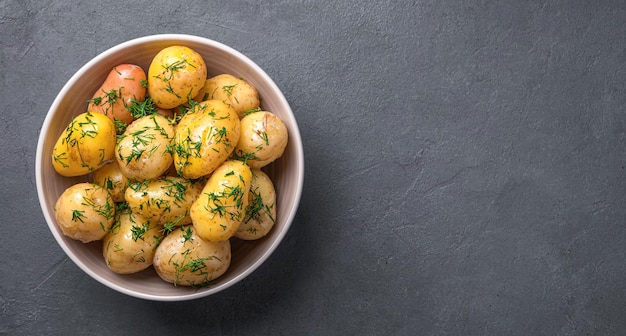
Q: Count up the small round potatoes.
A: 14